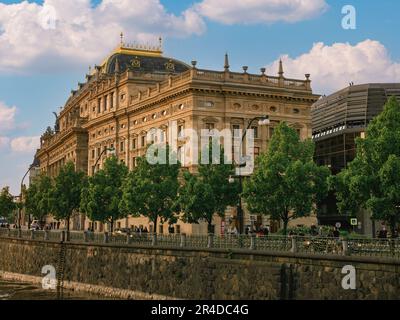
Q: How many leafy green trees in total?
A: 8